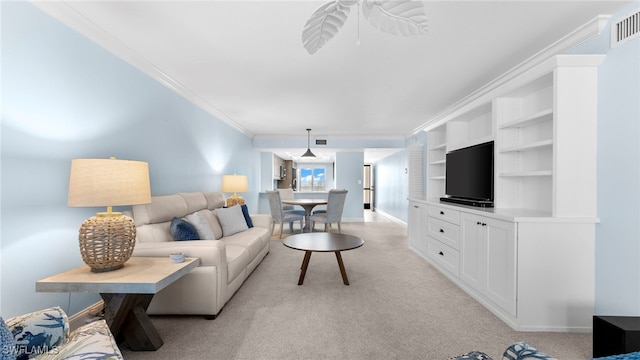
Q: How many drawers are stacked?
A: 3